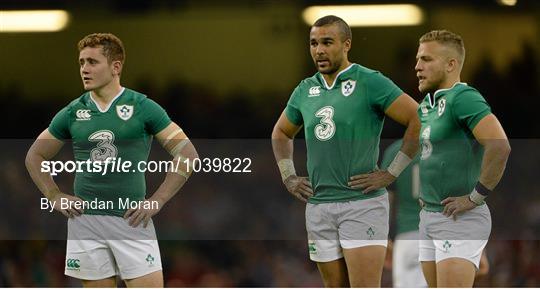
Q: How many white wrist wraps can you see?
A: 3